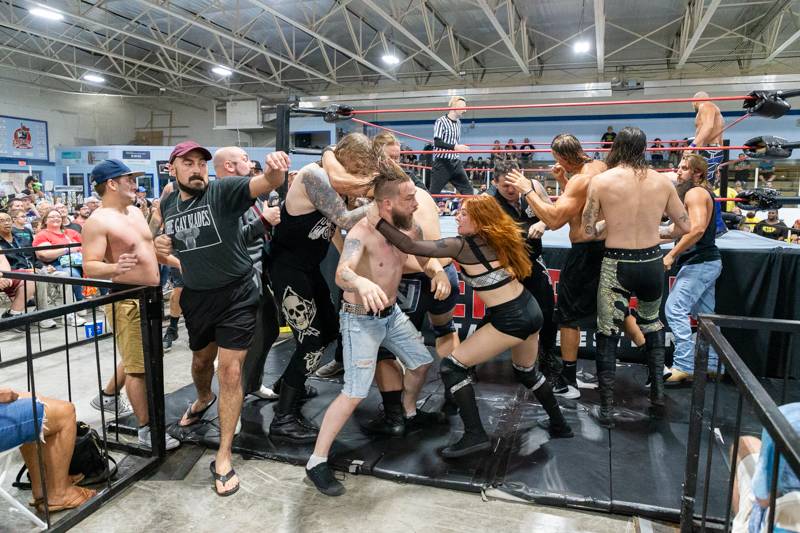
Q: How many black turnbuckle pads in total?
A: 4